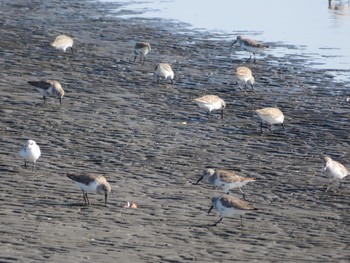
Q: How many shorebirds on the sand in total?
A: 13